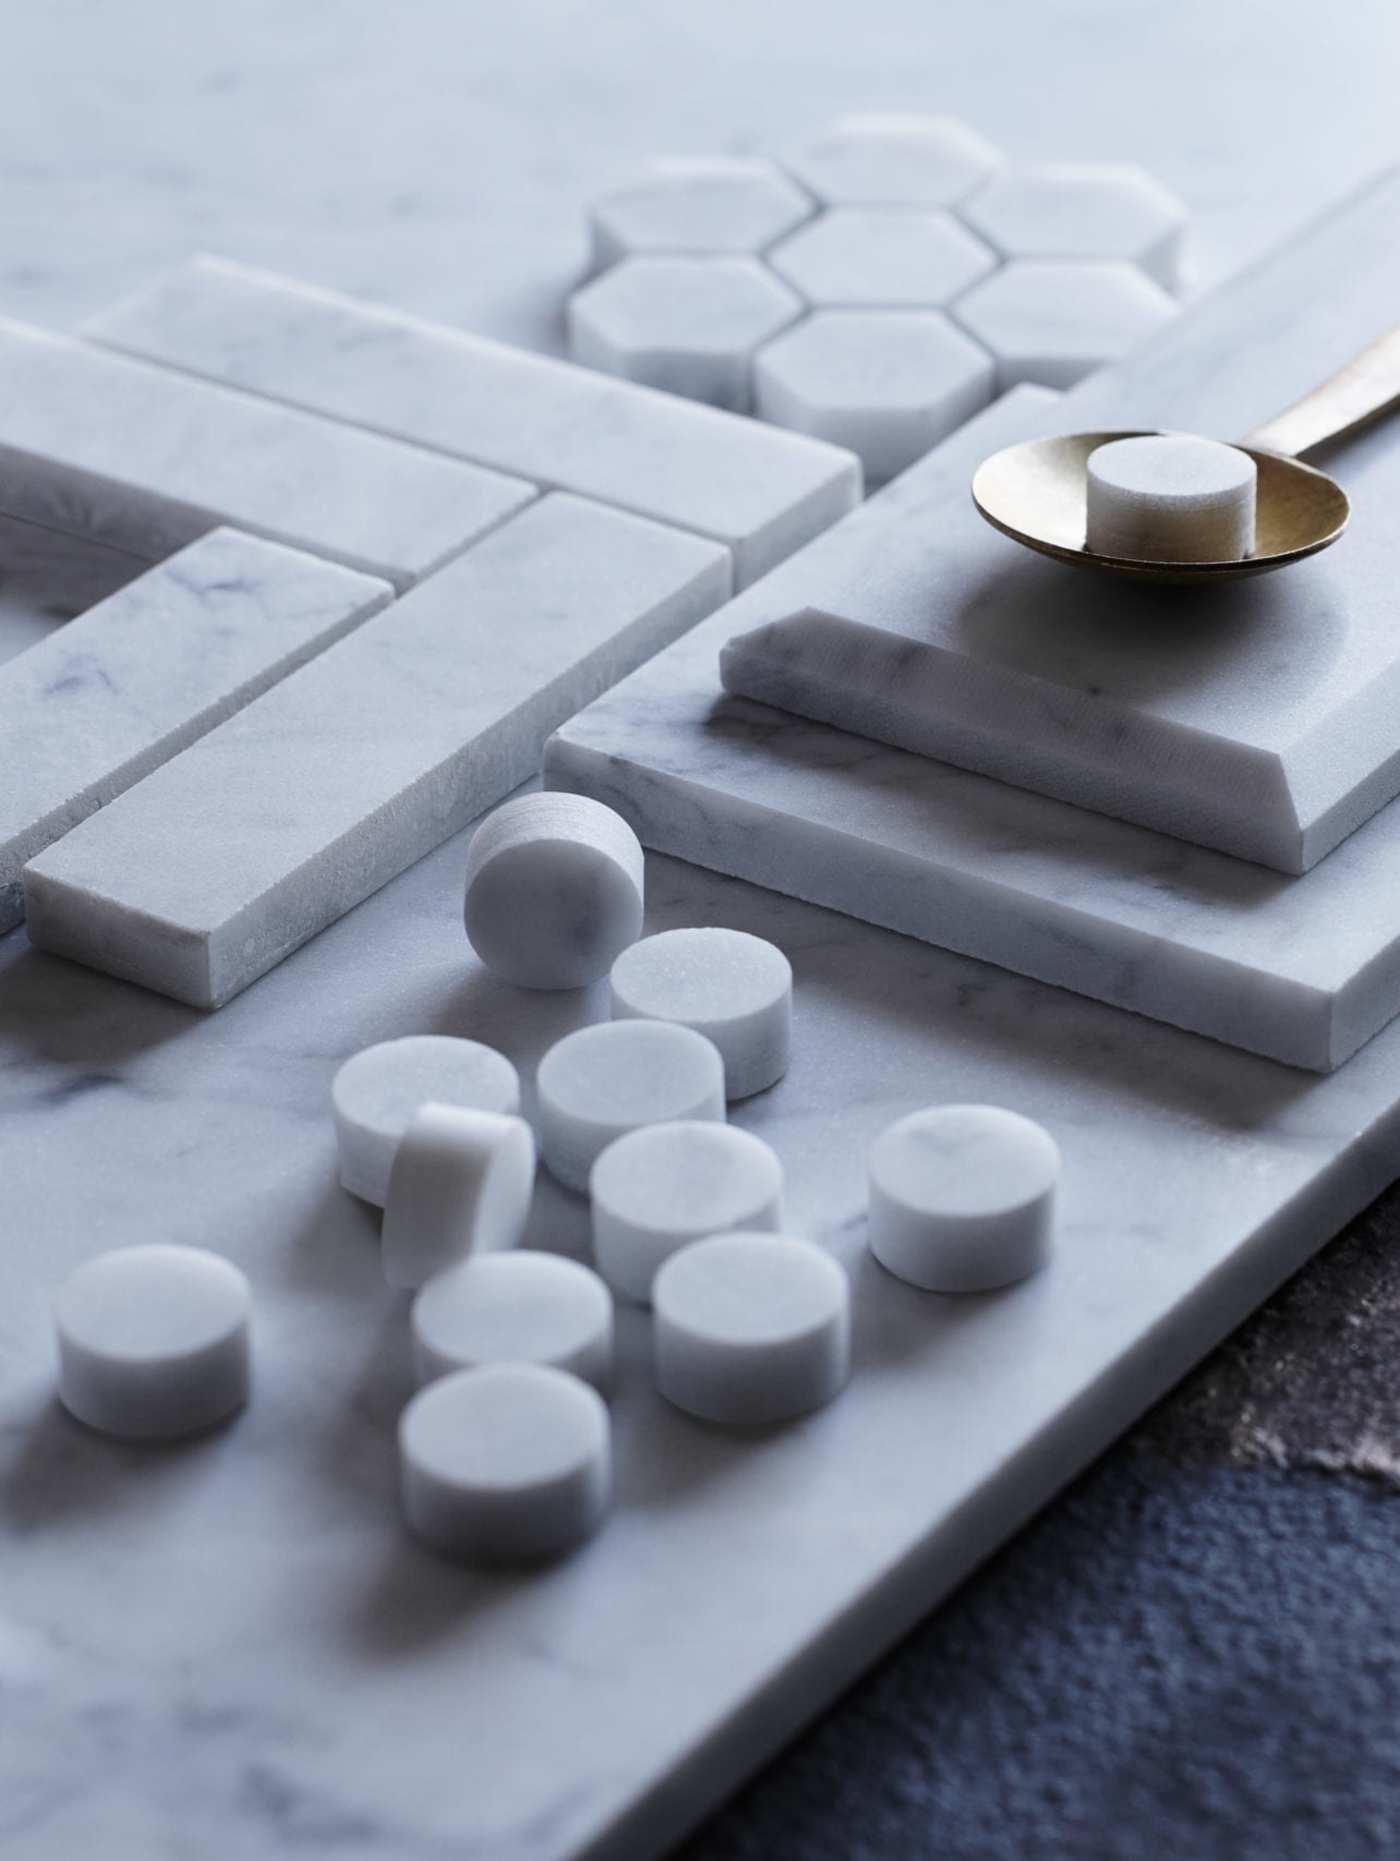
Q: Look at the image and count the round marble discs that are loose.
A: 11